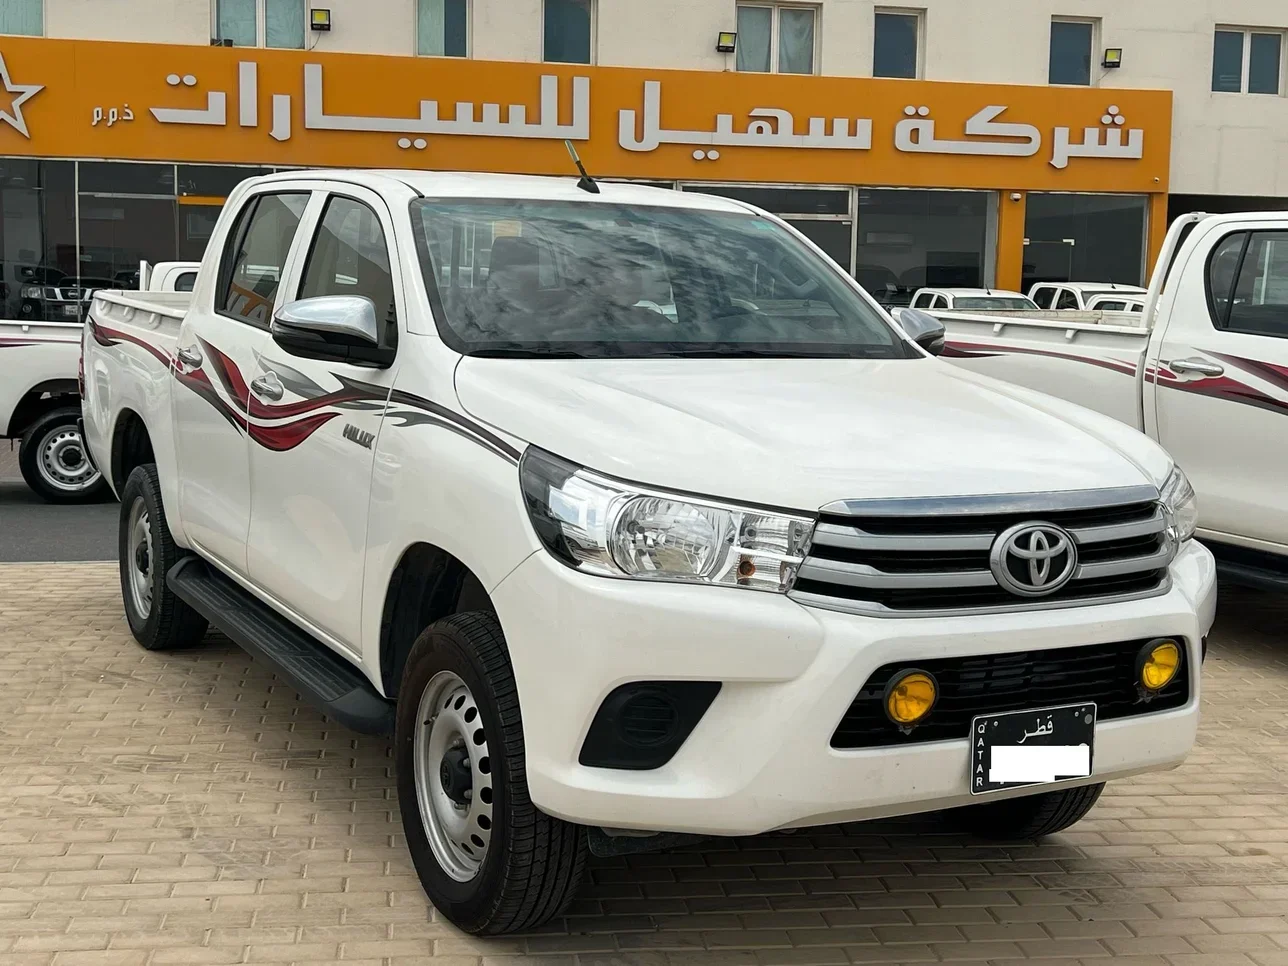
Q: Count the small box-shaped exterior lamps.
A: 3